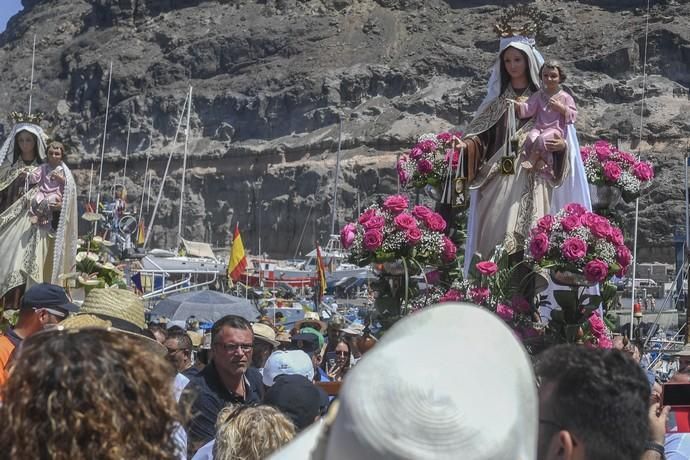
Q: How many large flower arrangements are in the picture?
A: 4